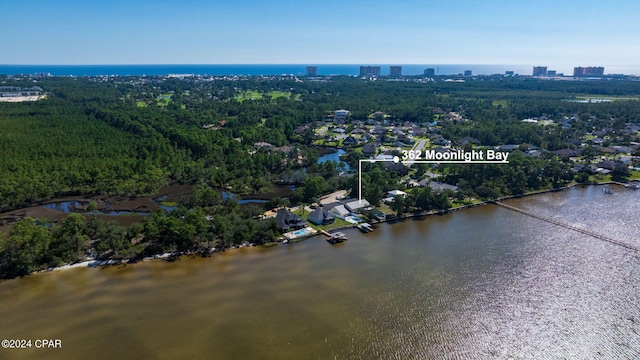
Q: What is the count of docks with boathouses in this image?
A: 2